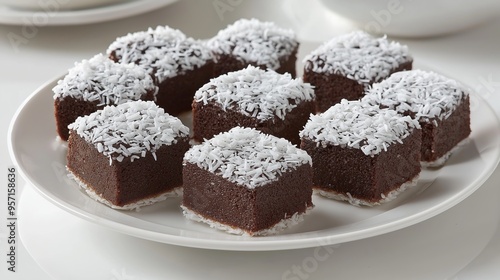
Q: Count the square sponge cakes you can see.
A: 9